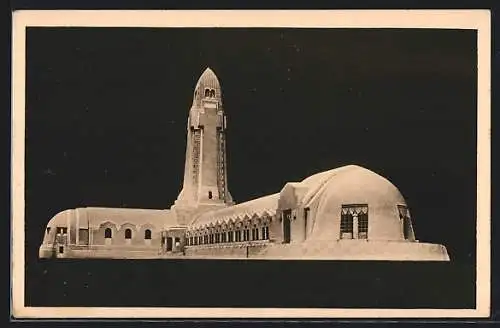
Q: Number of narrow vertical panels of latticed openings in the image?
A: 2